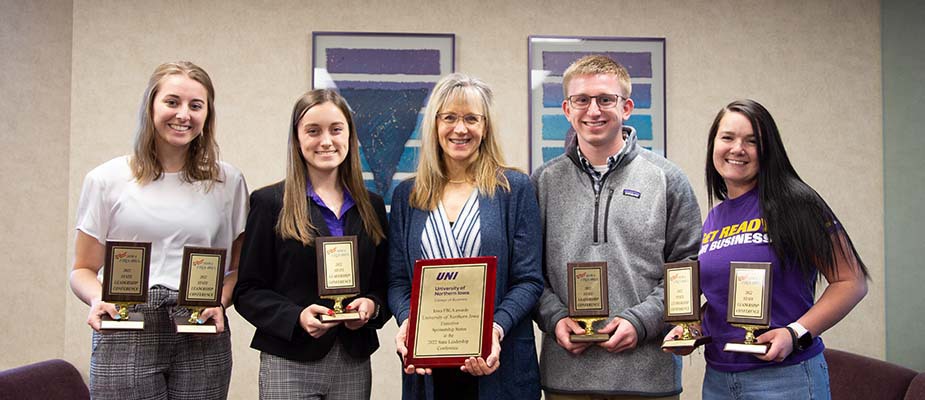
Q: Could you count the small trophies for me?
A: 6